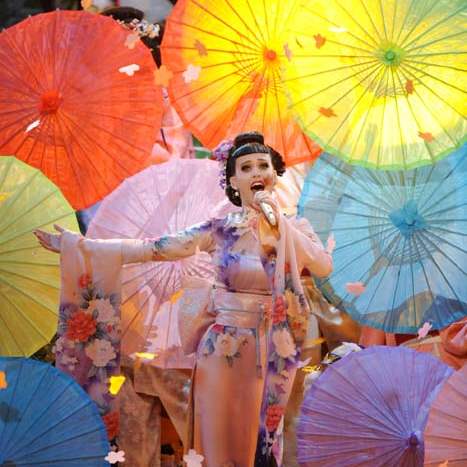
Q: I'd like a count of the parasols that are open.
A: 9